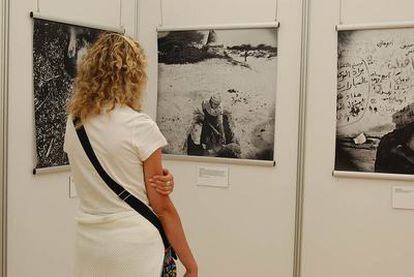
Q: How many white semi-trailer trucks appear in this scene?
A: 0